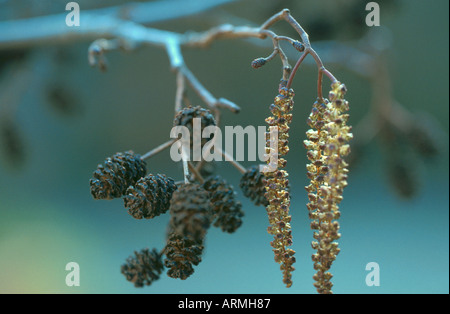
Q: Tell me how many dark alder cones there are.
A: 8